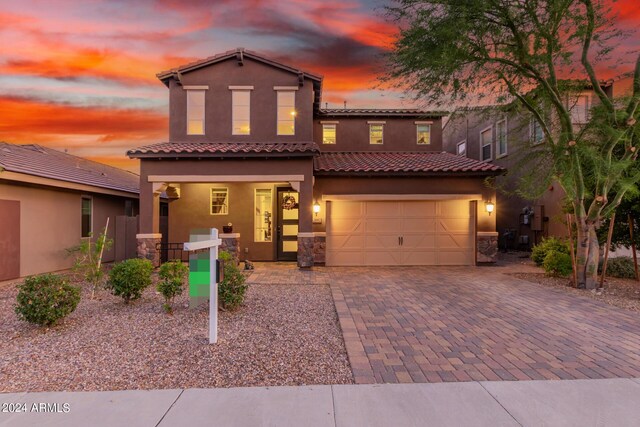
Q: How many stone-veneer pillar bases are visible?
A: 4